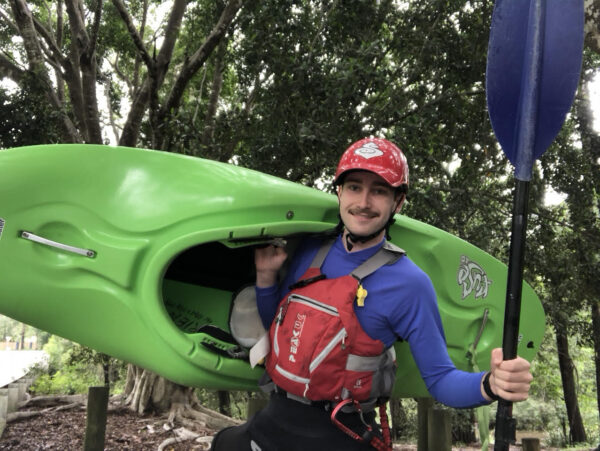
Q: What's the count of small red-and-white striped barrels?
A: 0